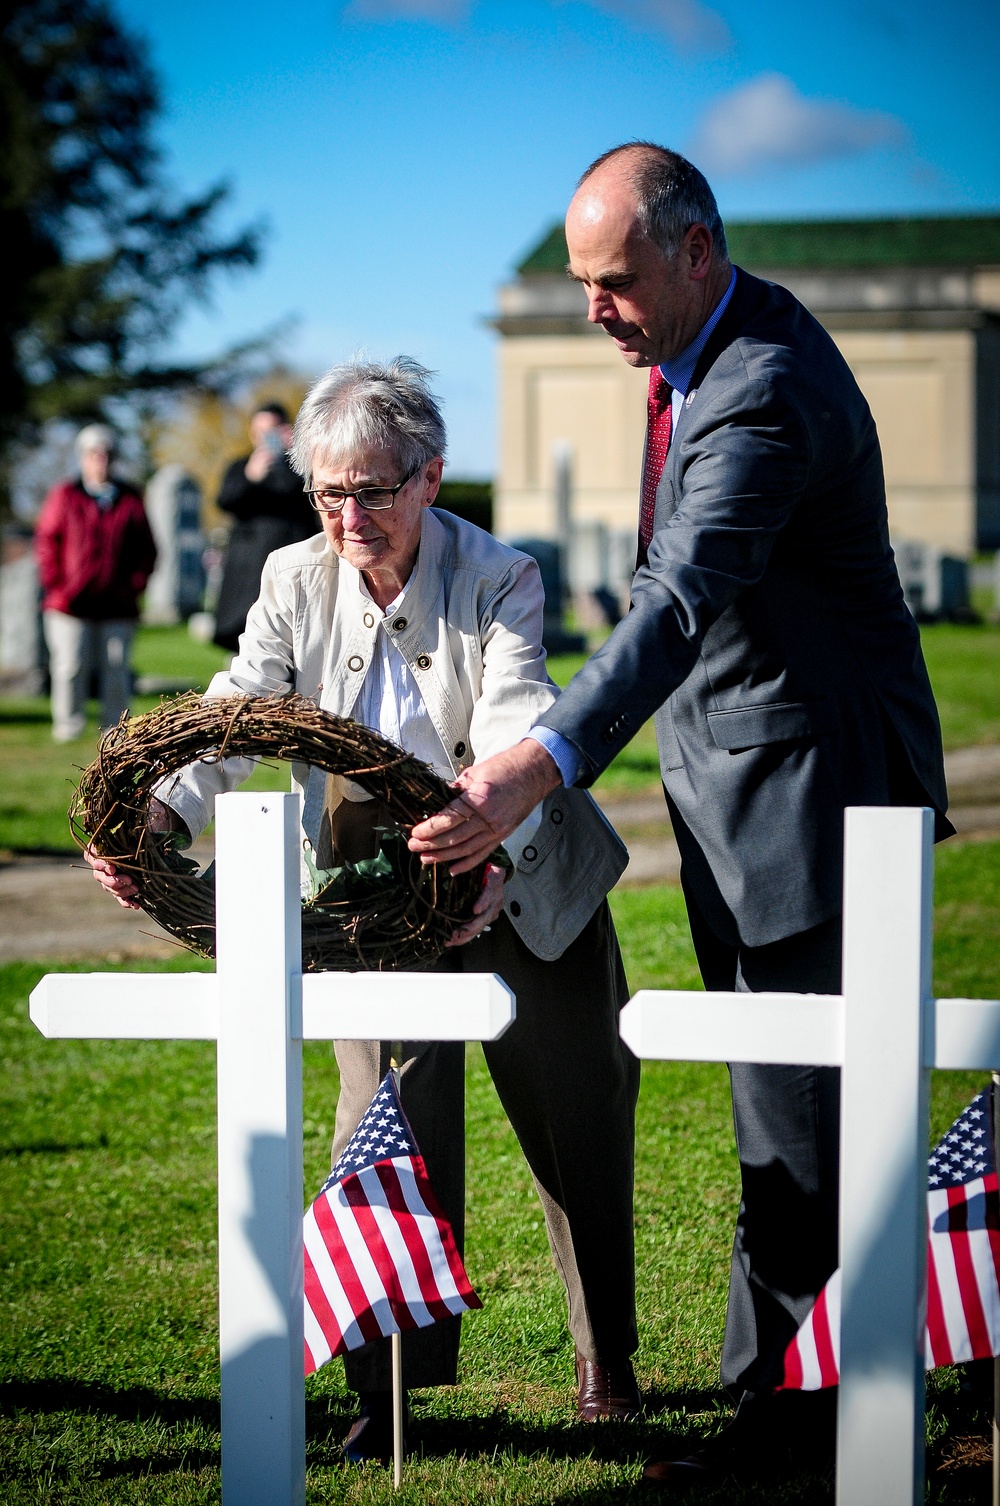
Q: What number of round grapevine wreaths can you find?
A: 1